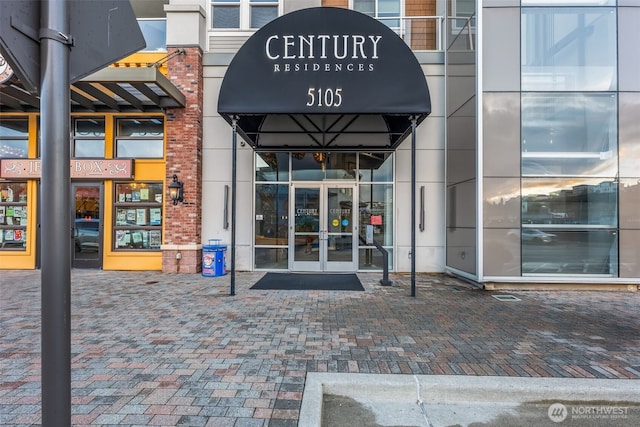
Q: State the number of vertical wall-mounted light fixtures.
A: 2